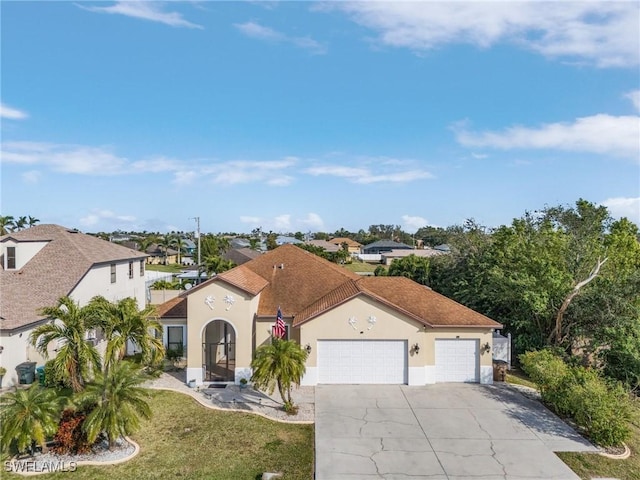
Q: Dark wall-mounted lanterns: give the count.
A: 3